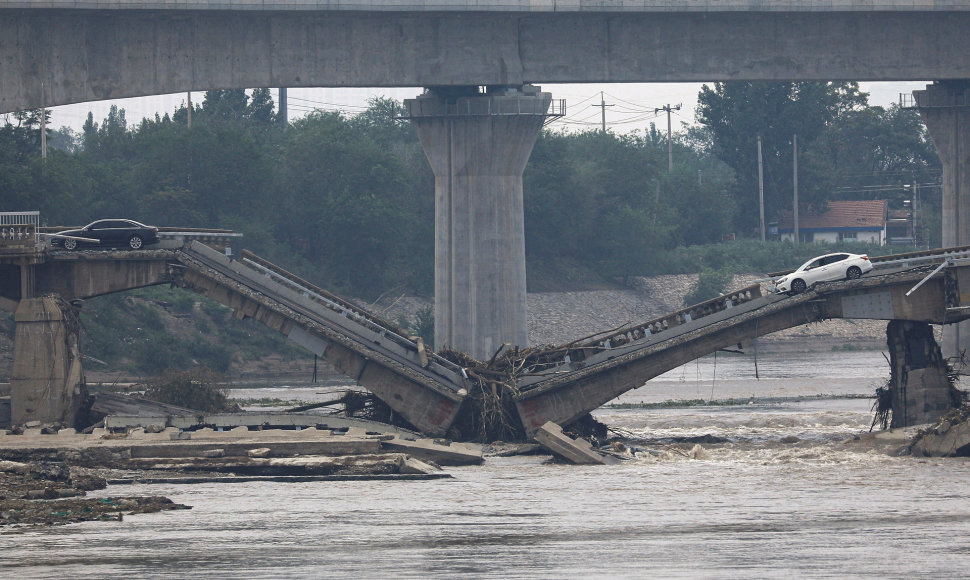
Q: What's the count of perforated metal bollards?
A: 0